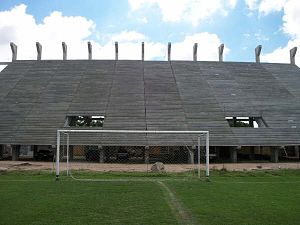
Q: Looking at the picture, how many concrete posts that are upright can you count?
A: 11